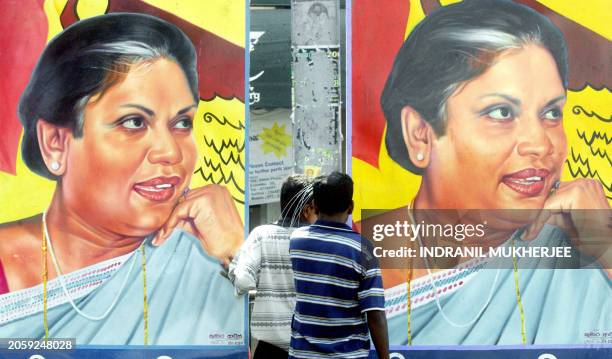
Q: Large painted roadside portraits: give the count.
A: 2